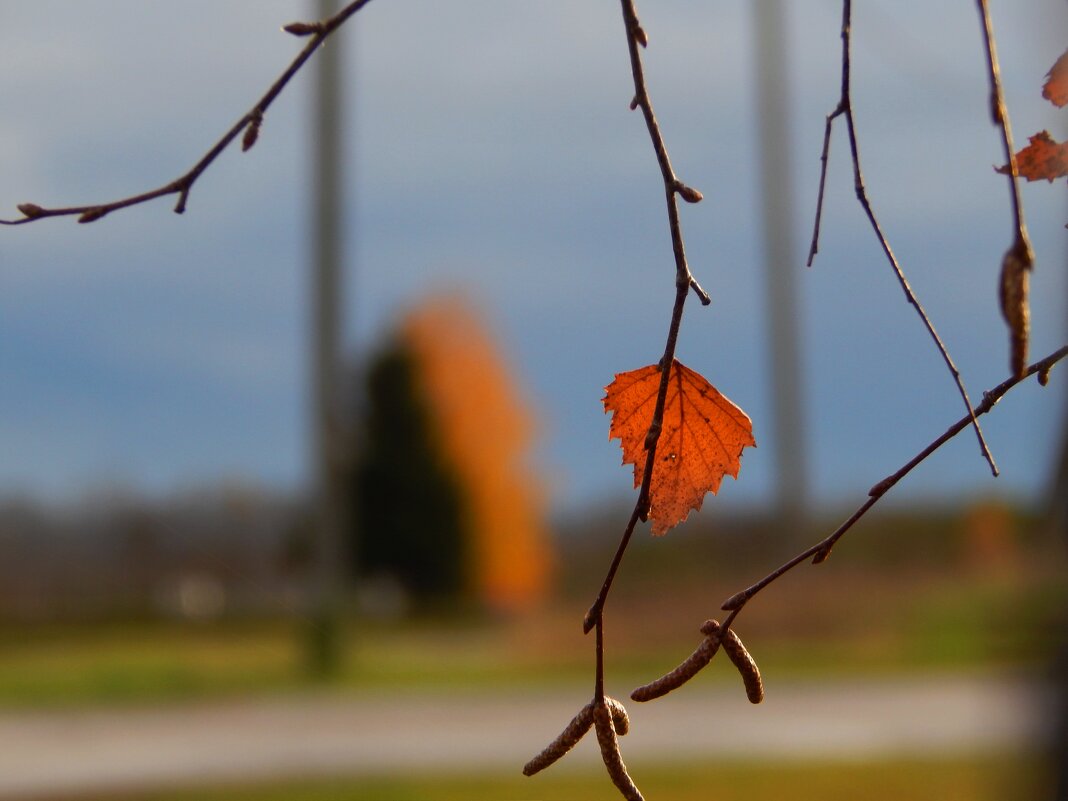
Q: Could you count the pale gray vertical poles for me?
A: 2